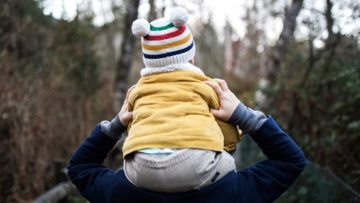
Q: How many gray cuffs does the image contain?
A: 2